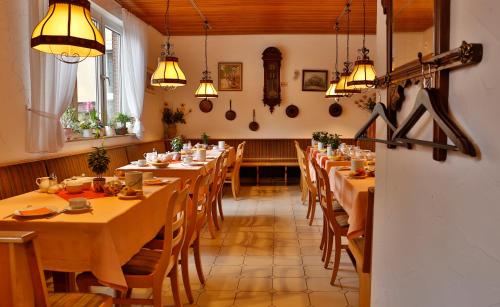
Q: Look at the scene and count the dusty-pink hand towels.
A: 0